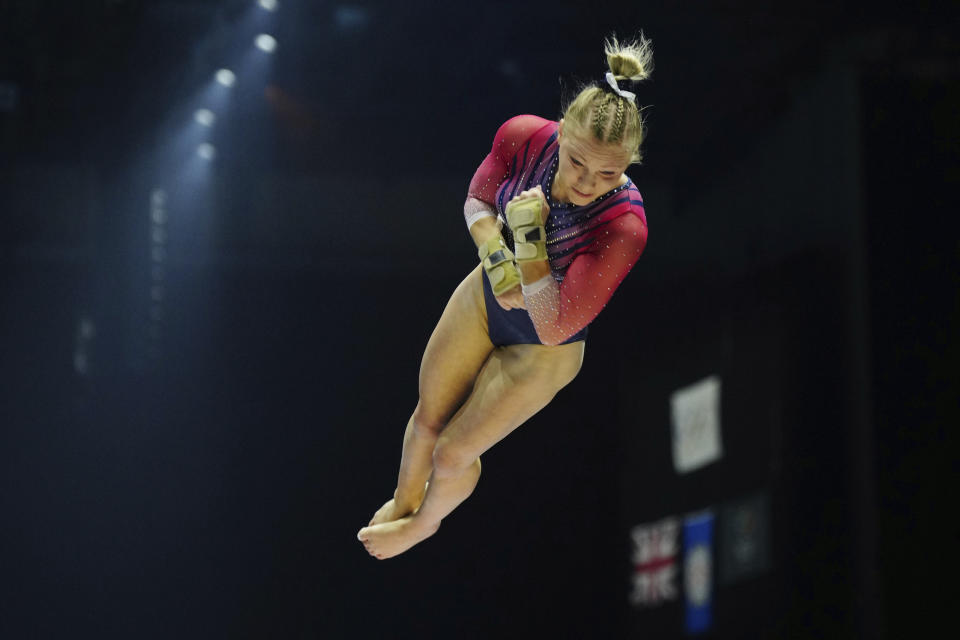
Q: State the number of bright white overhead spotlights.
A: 5